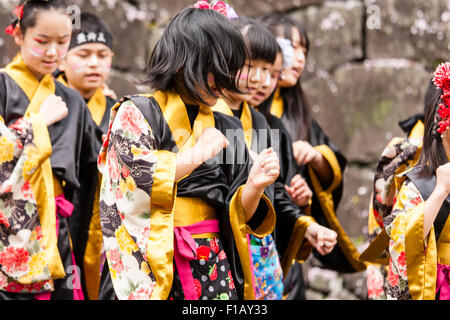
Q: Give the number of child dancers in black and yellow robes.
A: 7